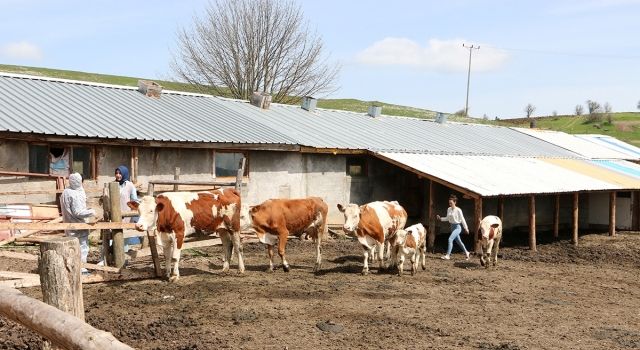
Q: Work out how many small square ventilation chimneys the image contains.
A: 5